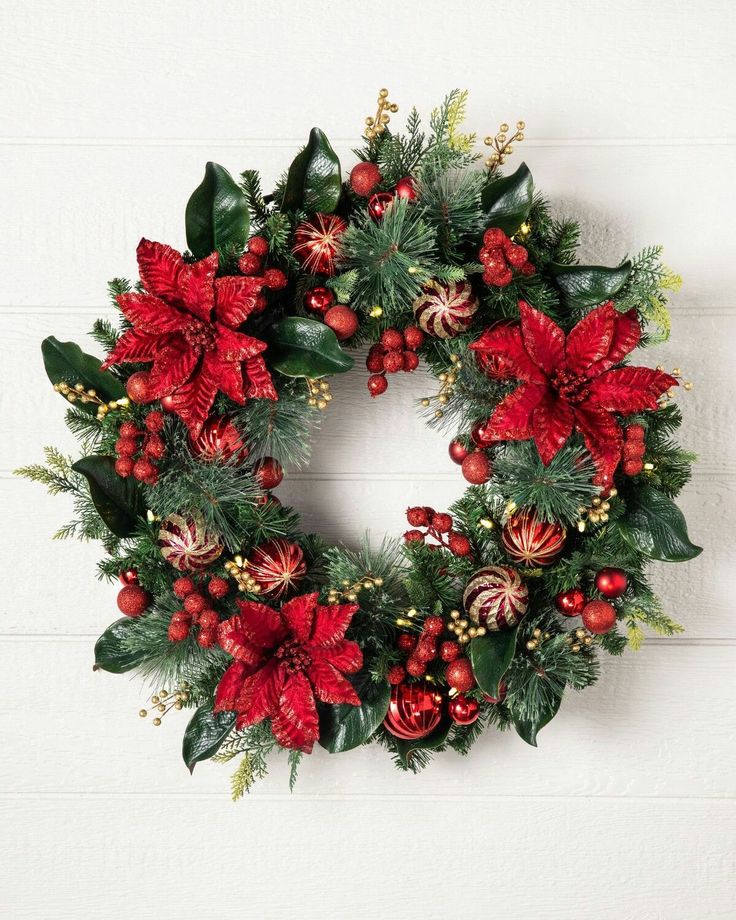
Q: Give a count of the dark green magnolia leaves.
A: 14